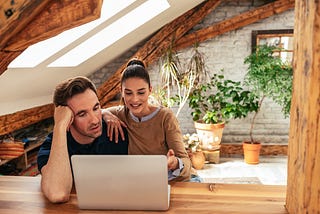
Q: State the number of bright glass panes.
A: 2